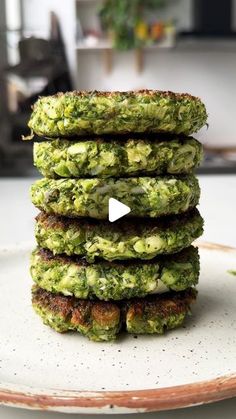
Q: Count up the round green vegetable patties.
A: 6